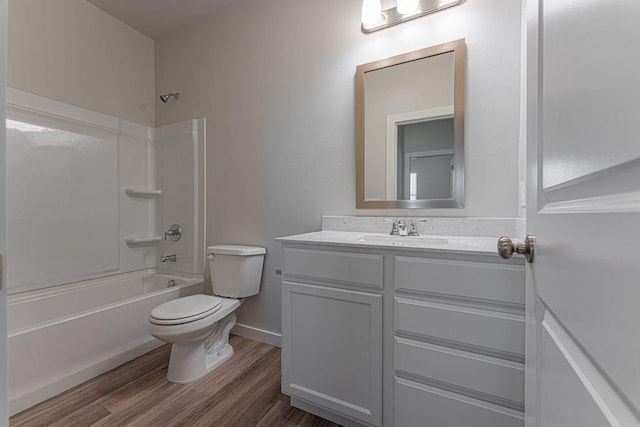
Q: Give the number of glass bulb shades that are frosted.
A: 2